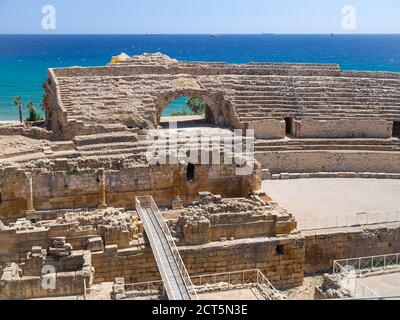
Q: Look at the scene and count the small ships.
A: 4